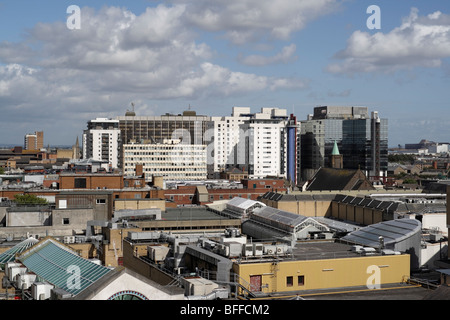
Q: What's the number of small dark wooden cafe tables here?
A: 0